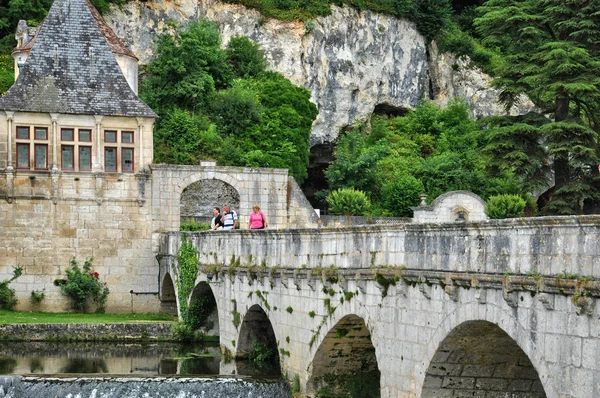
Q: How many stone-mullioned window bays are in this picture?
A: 3